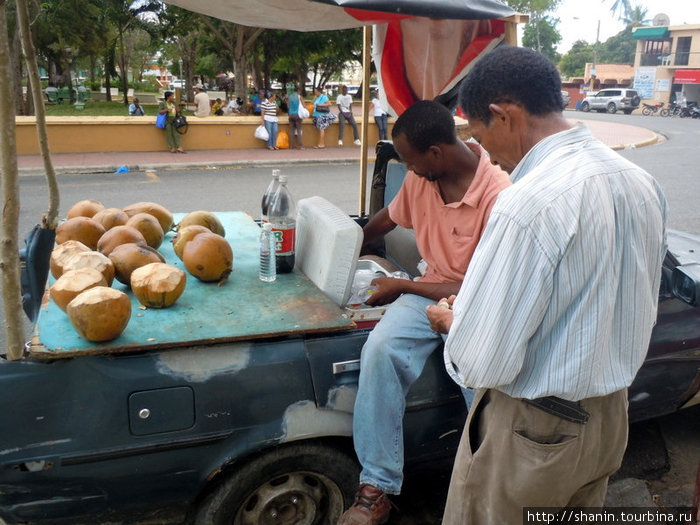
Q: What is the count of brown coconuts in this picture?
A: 15